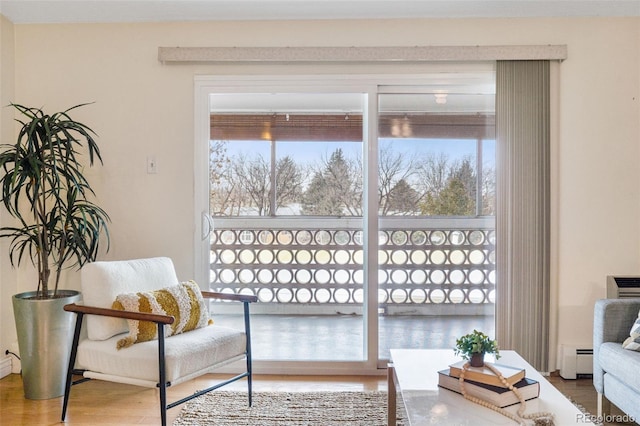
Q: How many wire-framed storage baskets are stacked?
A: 0